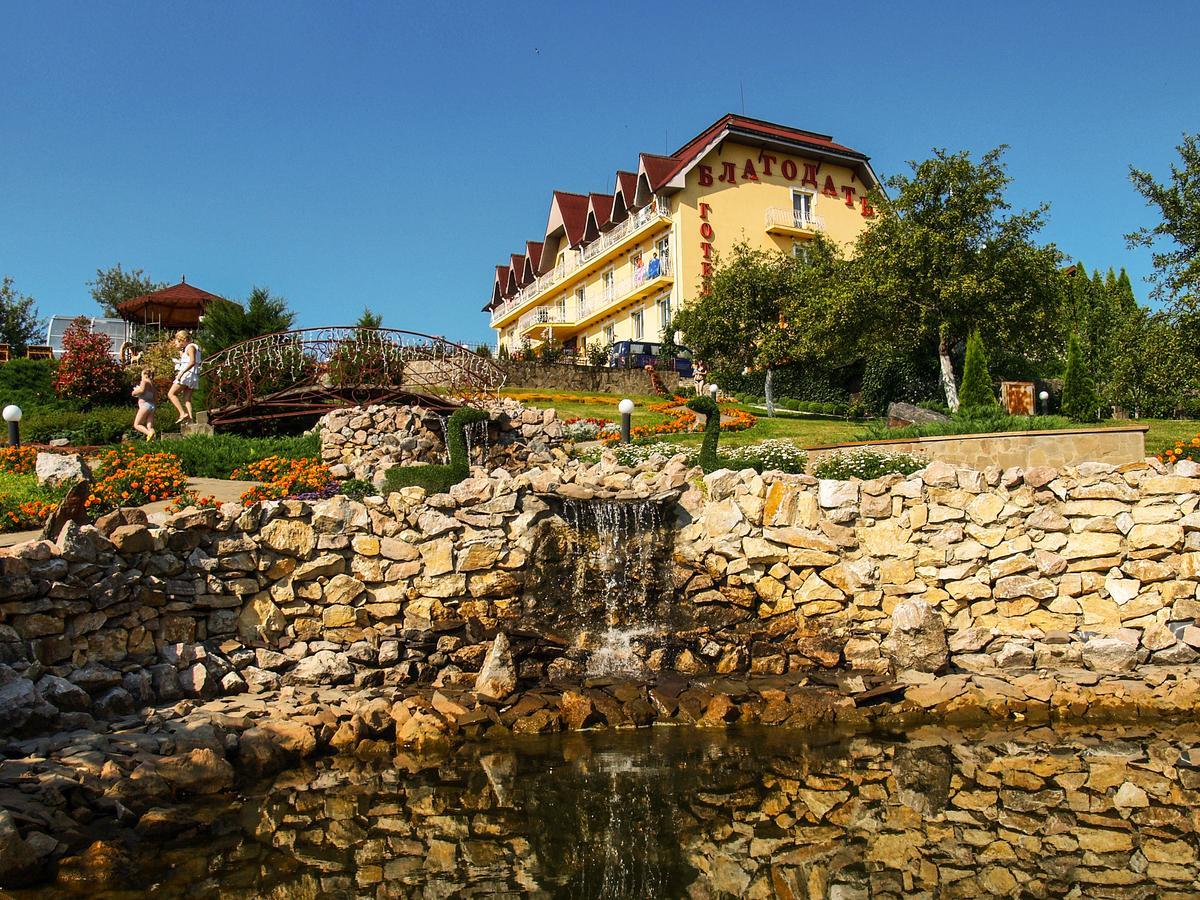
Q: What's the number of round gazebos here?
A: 1